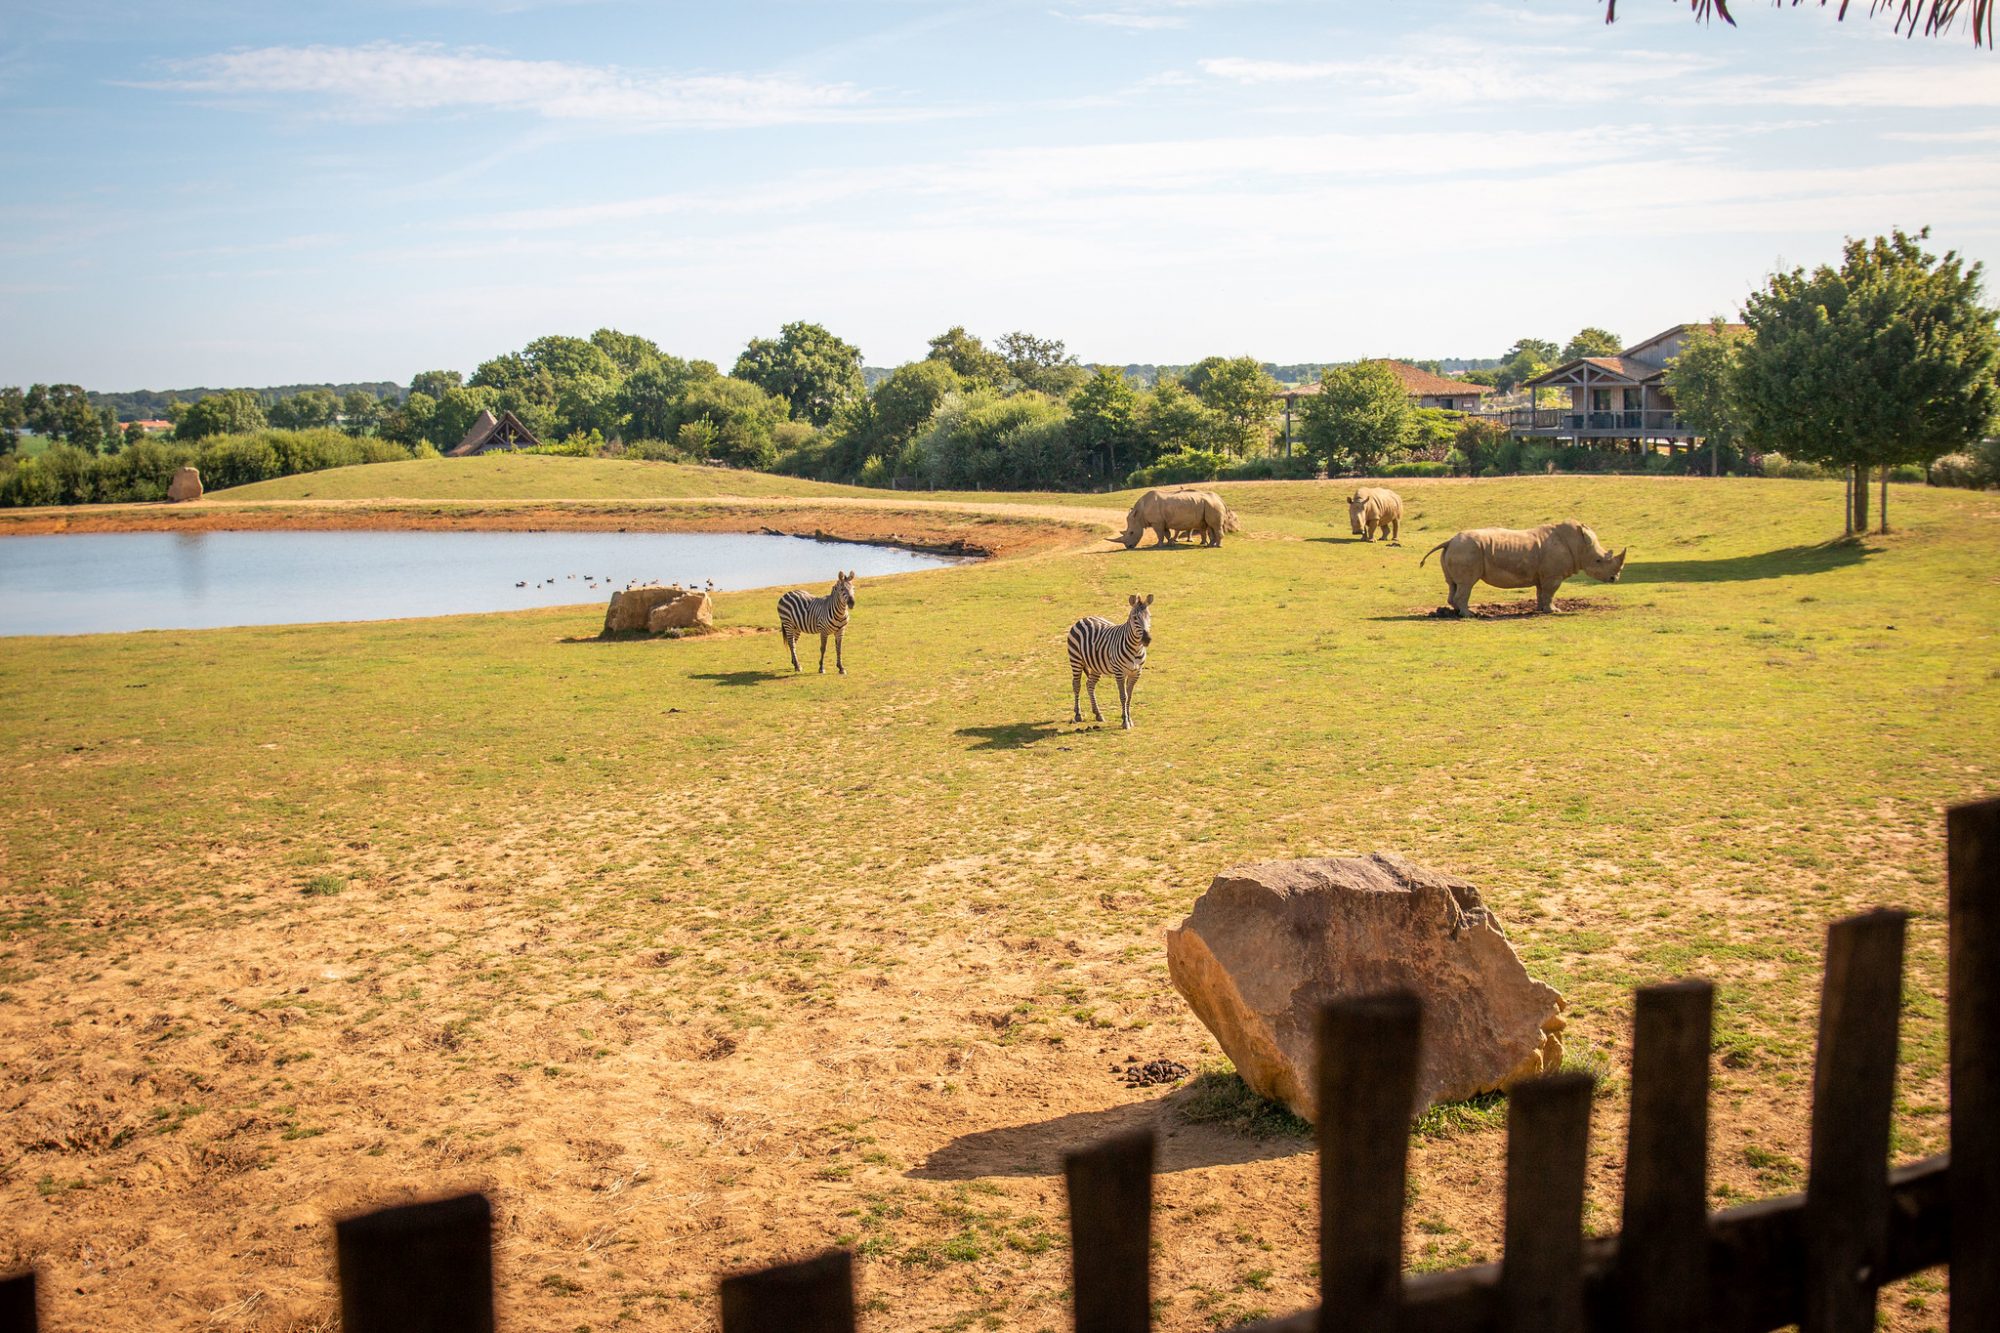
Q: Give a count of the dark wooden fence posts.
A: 9